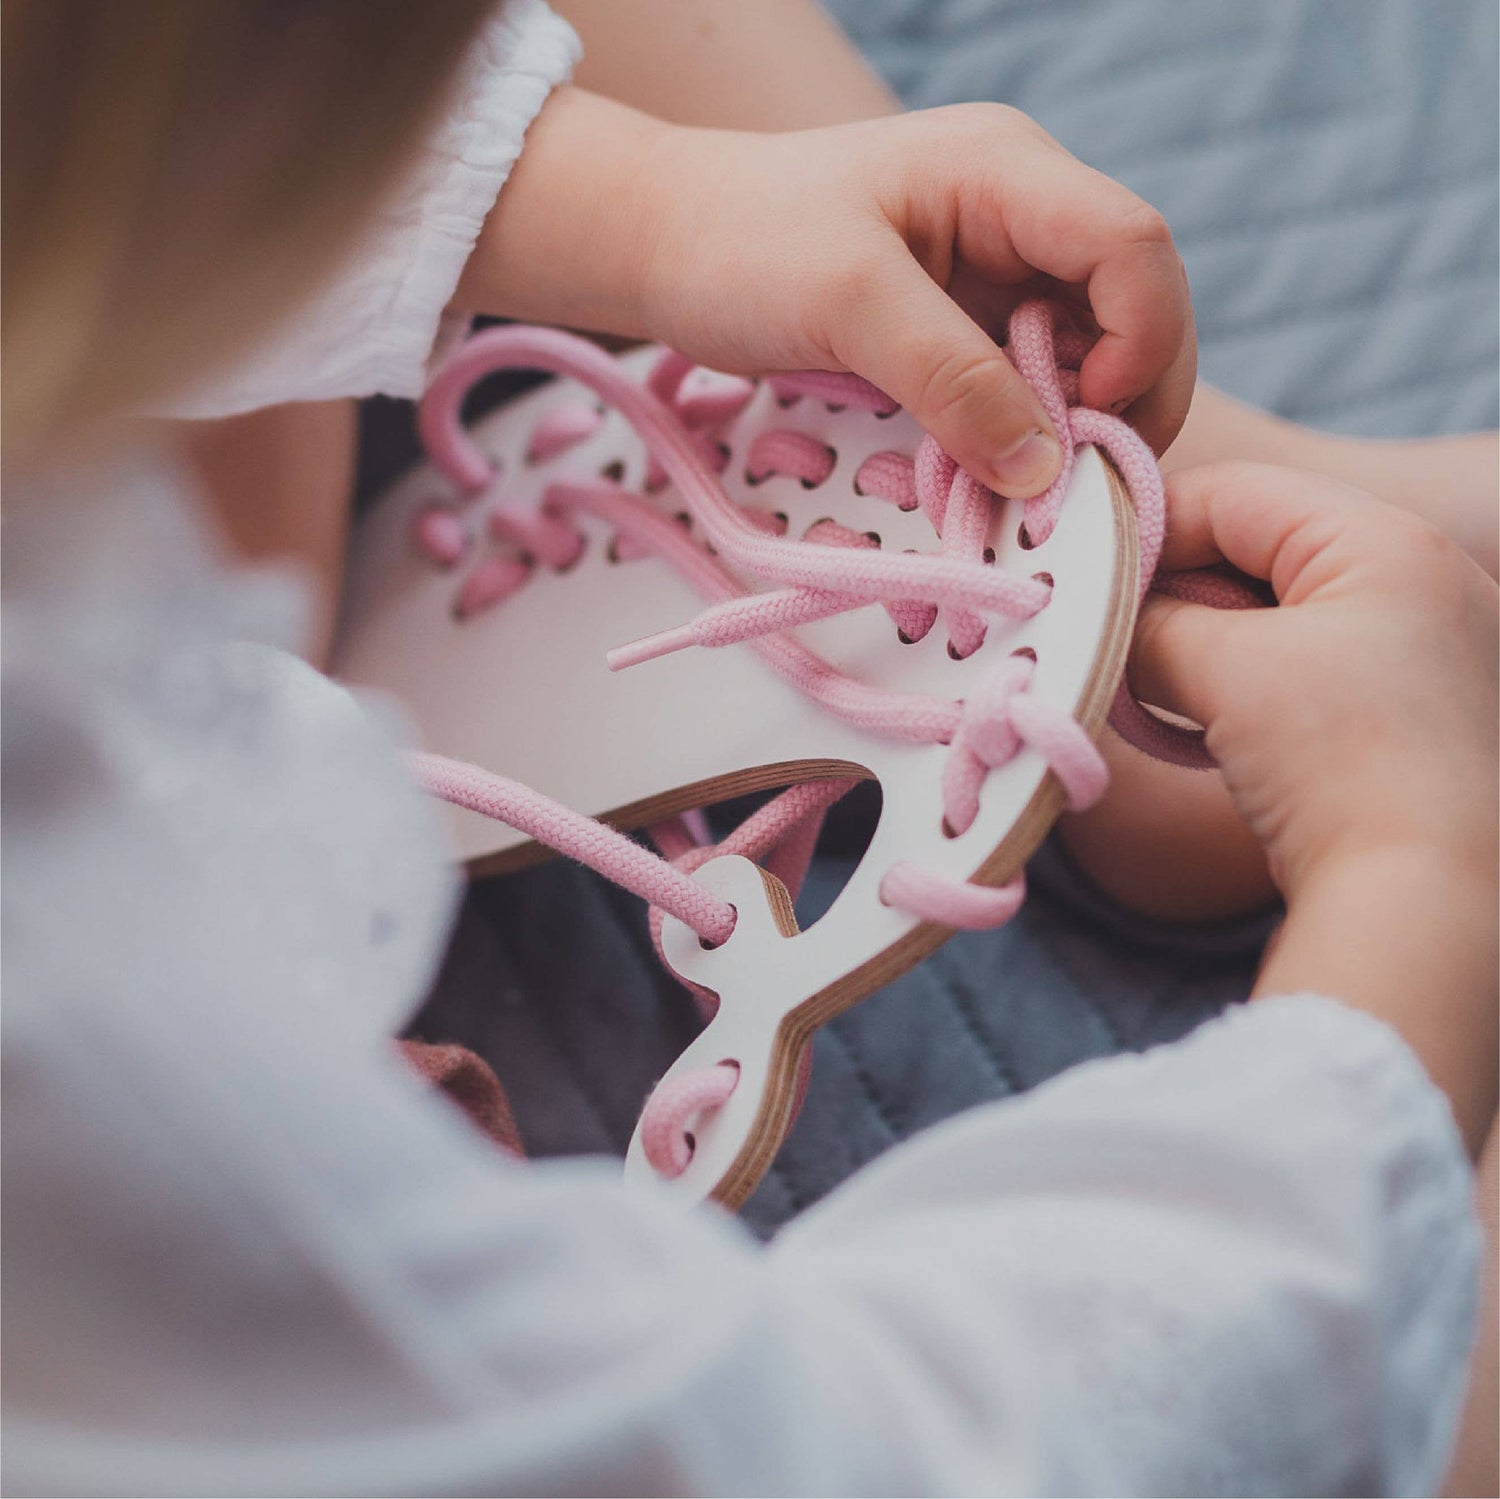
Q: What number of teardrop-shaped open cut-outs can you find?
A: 1